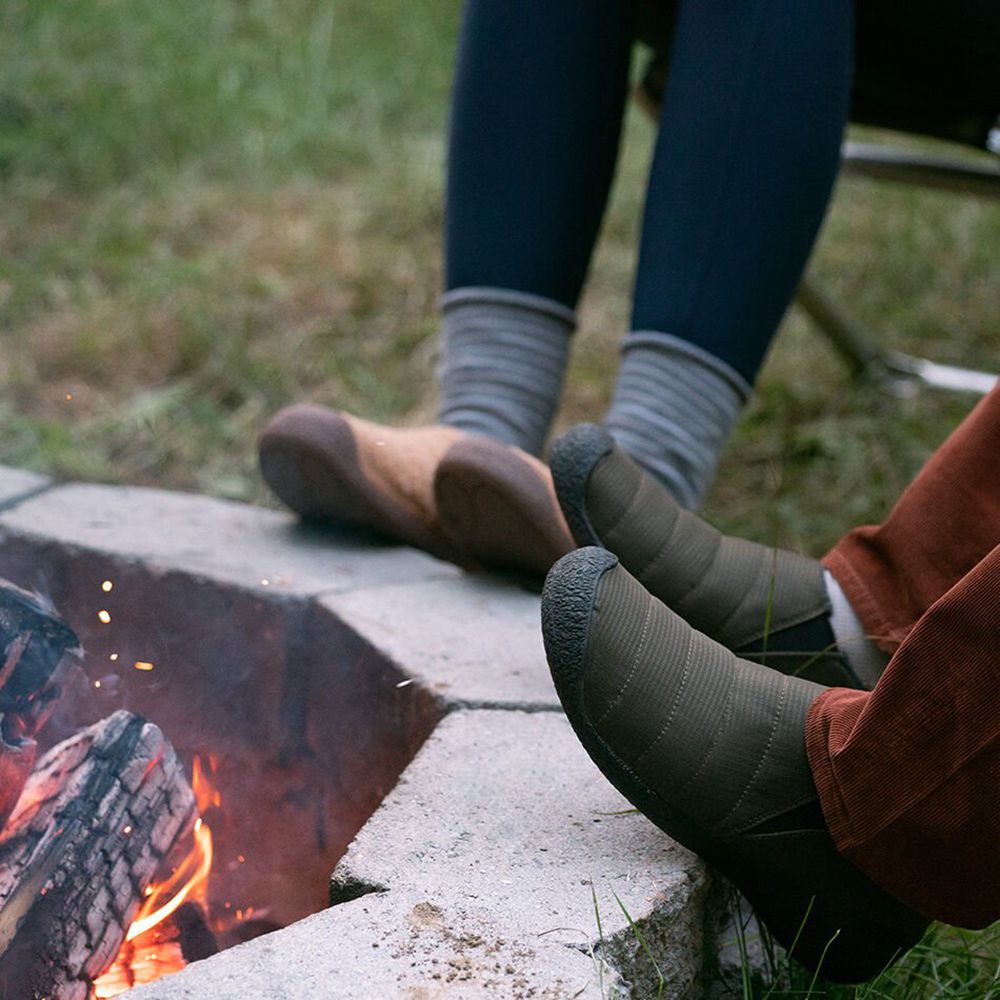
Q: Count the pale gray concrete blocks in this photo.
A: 5